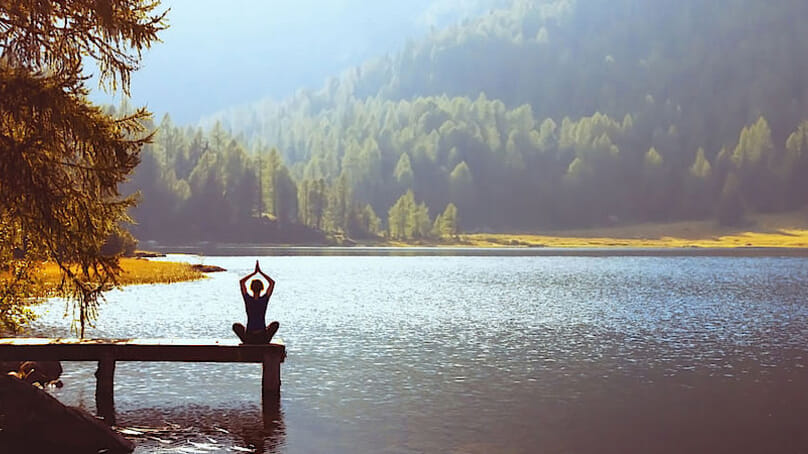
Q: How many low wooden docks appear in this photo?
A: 1